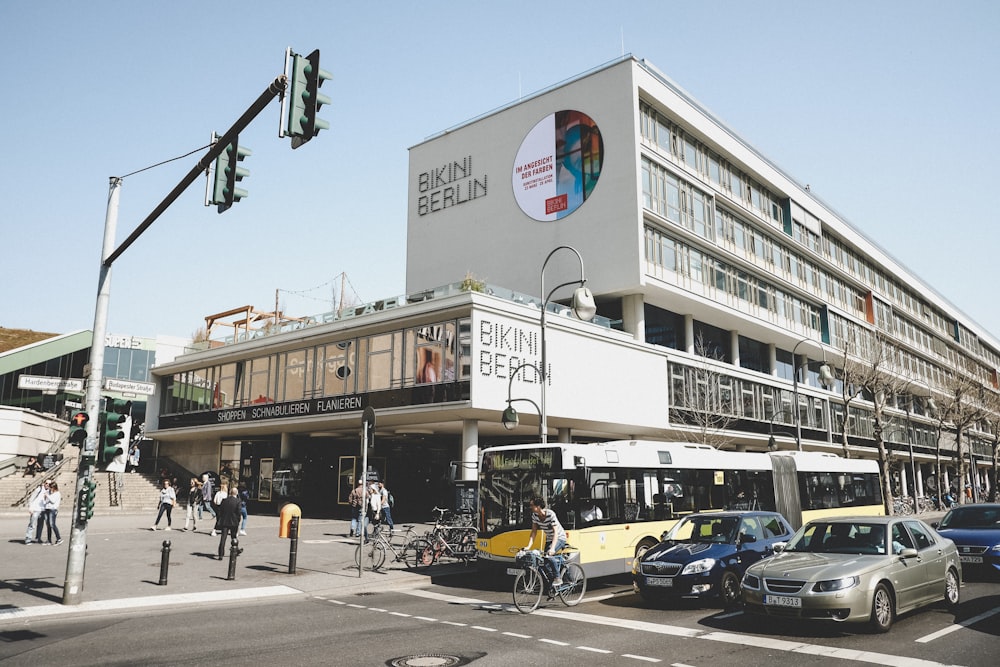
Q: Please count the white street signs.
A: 2